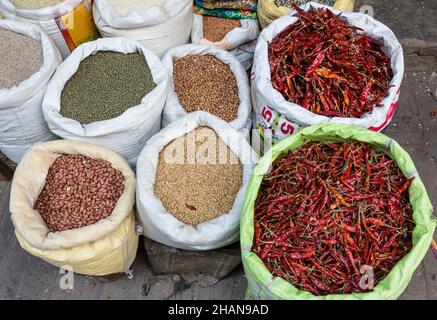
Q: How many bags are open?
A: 11